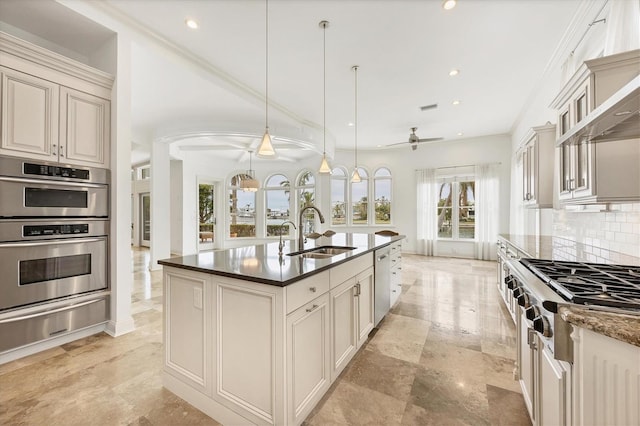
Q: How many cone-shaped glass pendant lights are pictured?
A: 3